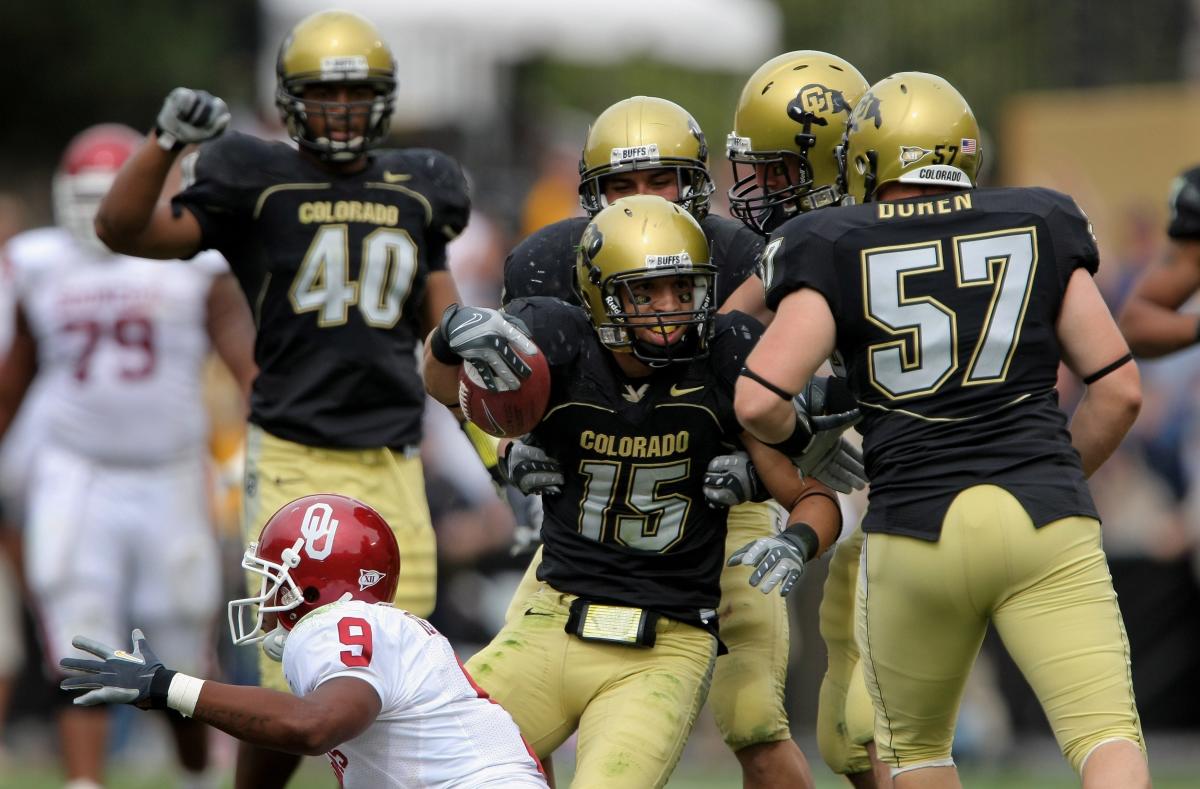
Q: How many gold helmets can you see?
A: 5